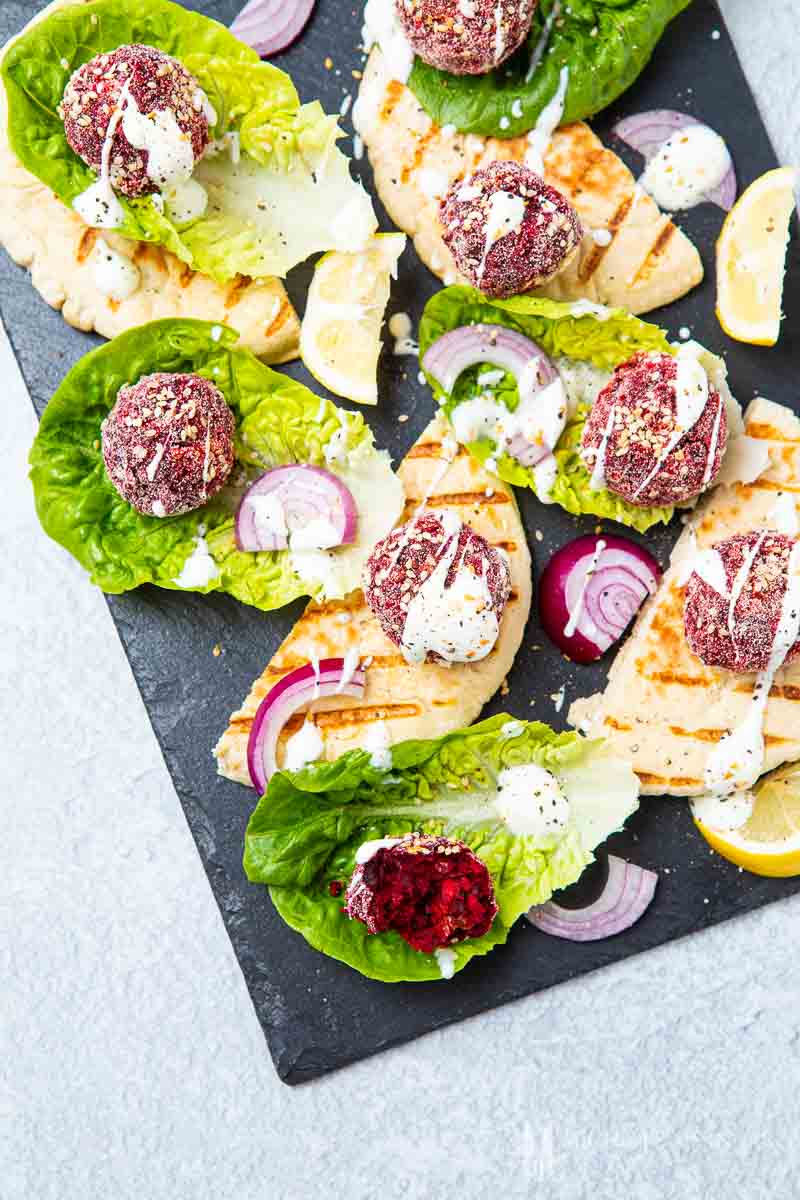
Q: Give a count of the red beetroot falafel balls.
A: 8